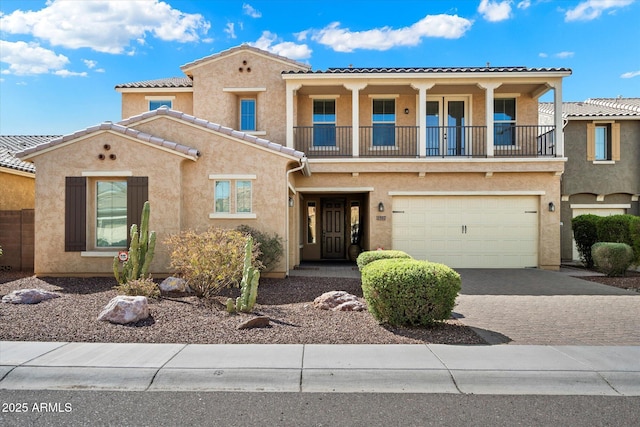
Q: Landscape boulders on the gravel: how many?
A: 5